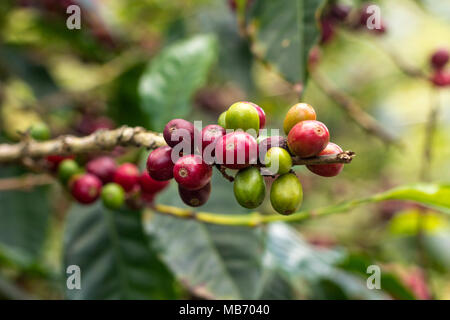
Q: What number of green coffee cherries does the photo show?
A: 8